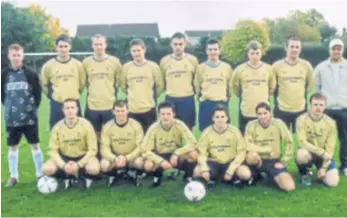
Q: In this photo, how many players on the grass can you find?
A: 14